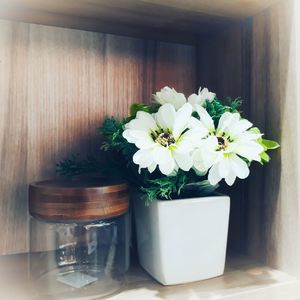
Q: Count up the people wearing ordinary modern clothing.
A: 0